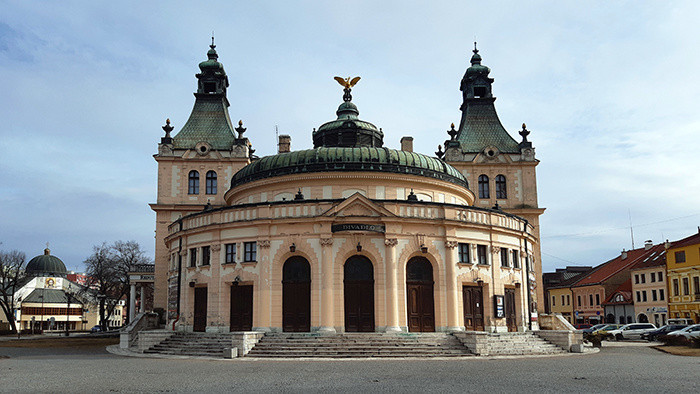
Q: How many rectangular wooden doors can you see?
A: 4